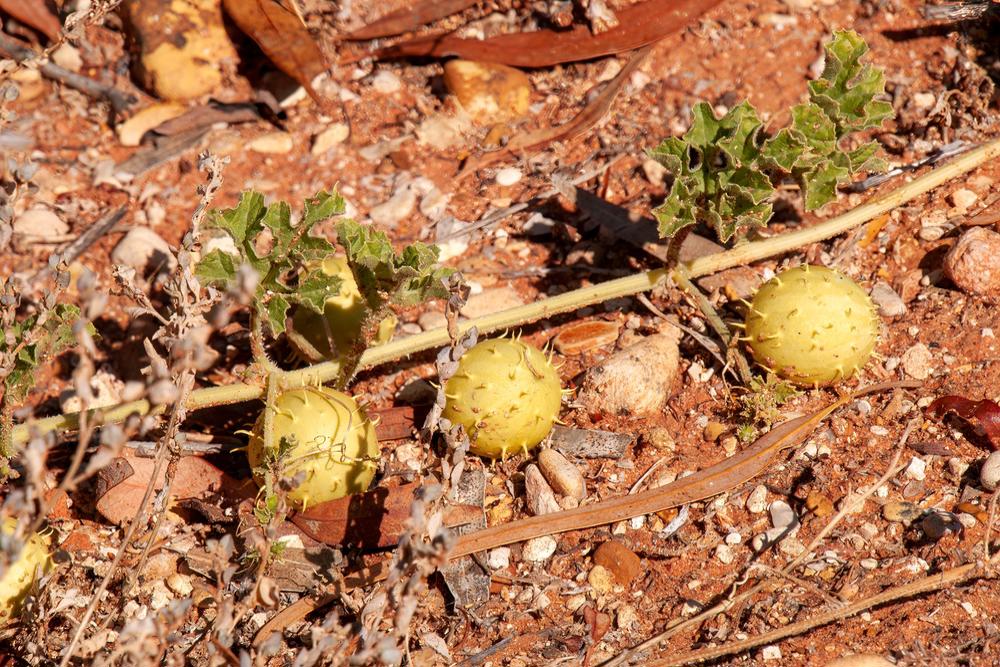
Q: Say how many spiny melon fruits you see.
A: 5